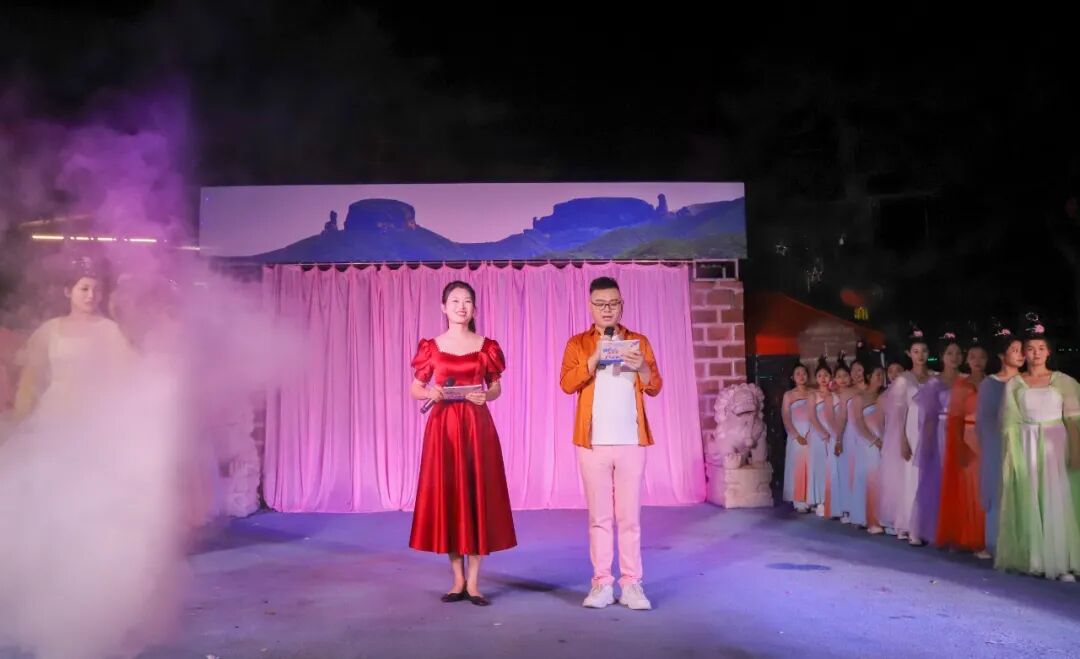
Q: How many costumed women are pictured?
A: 12